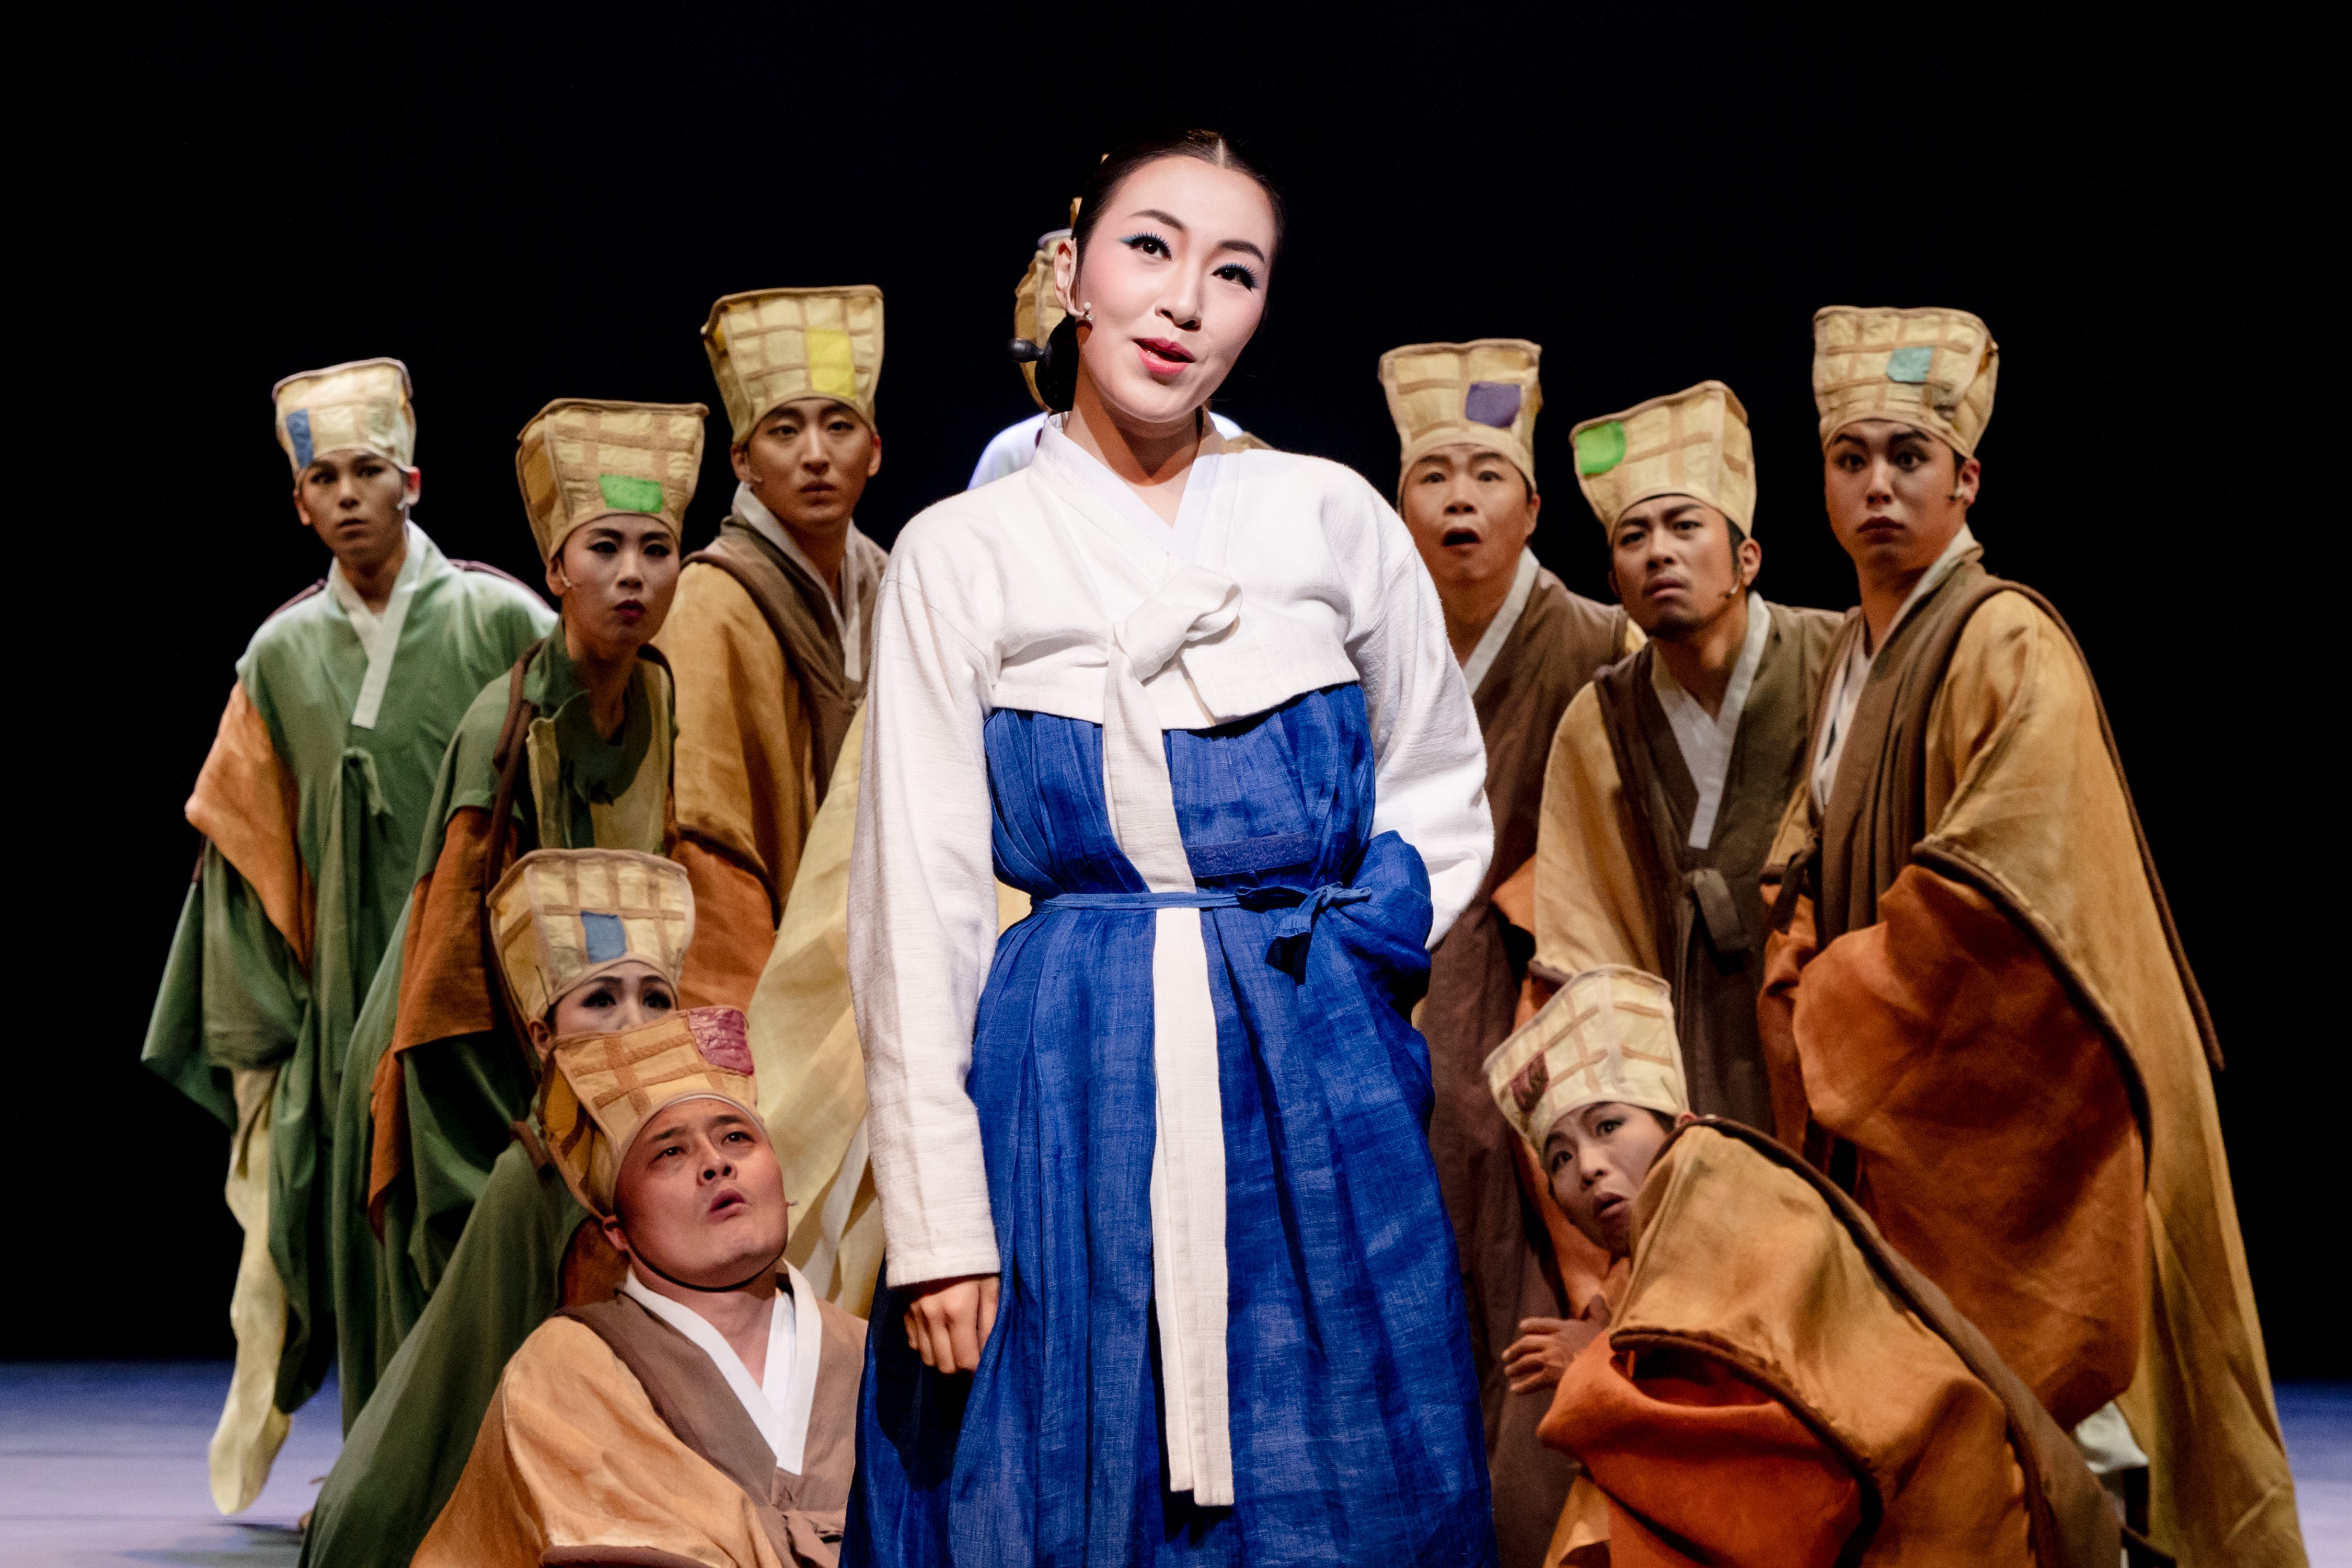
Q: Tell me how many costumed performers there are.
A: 11